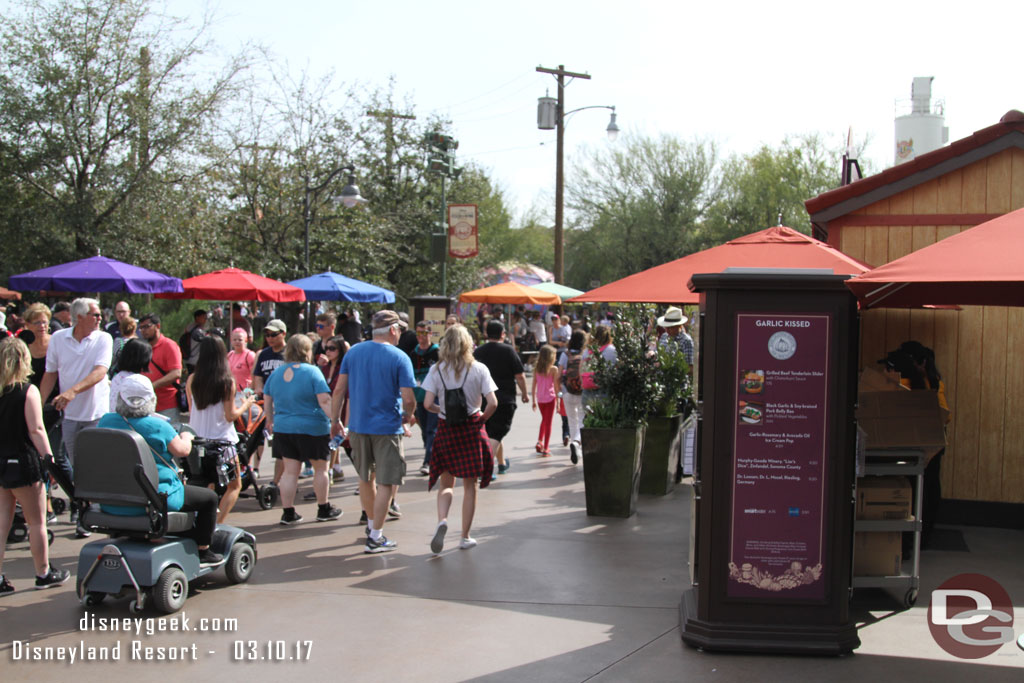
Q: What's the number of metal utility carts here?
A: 1